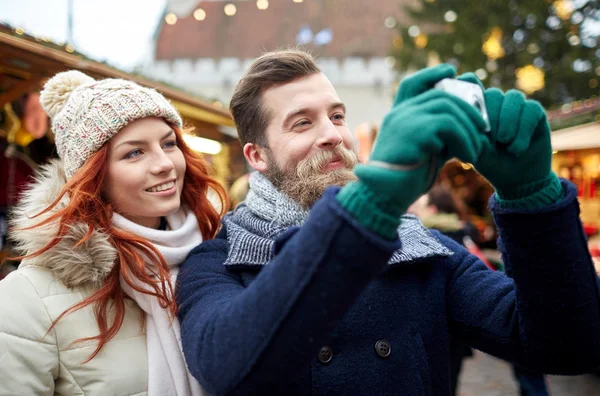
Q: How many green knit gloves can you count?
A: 2